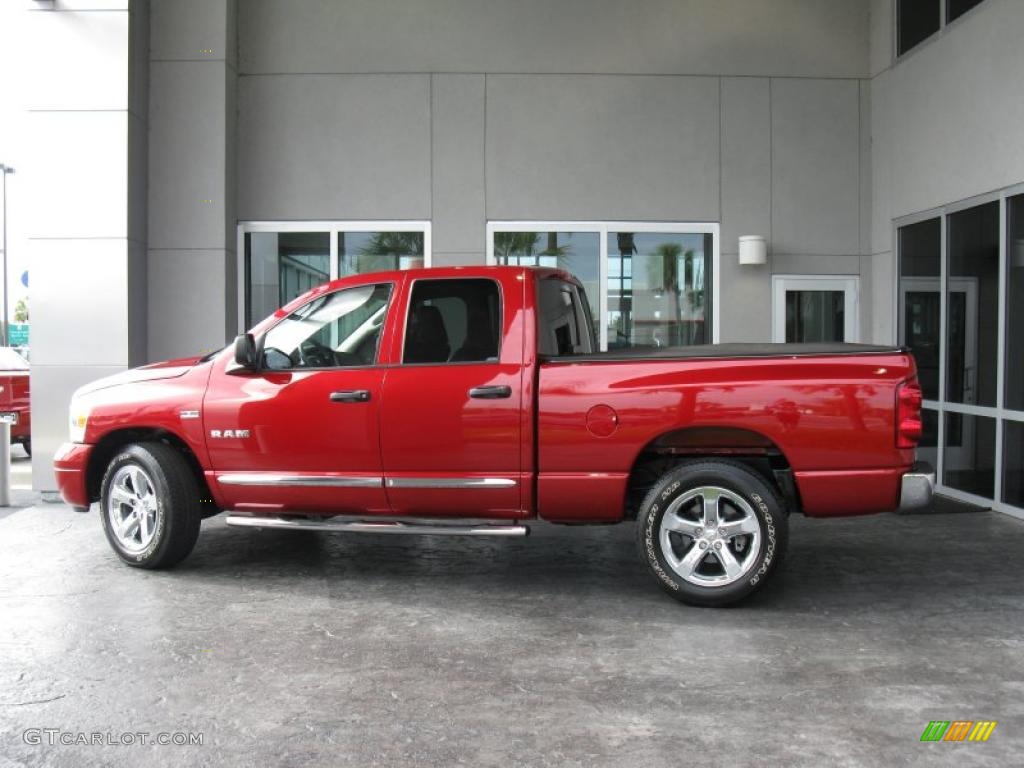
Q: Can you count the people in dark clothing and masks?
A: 0